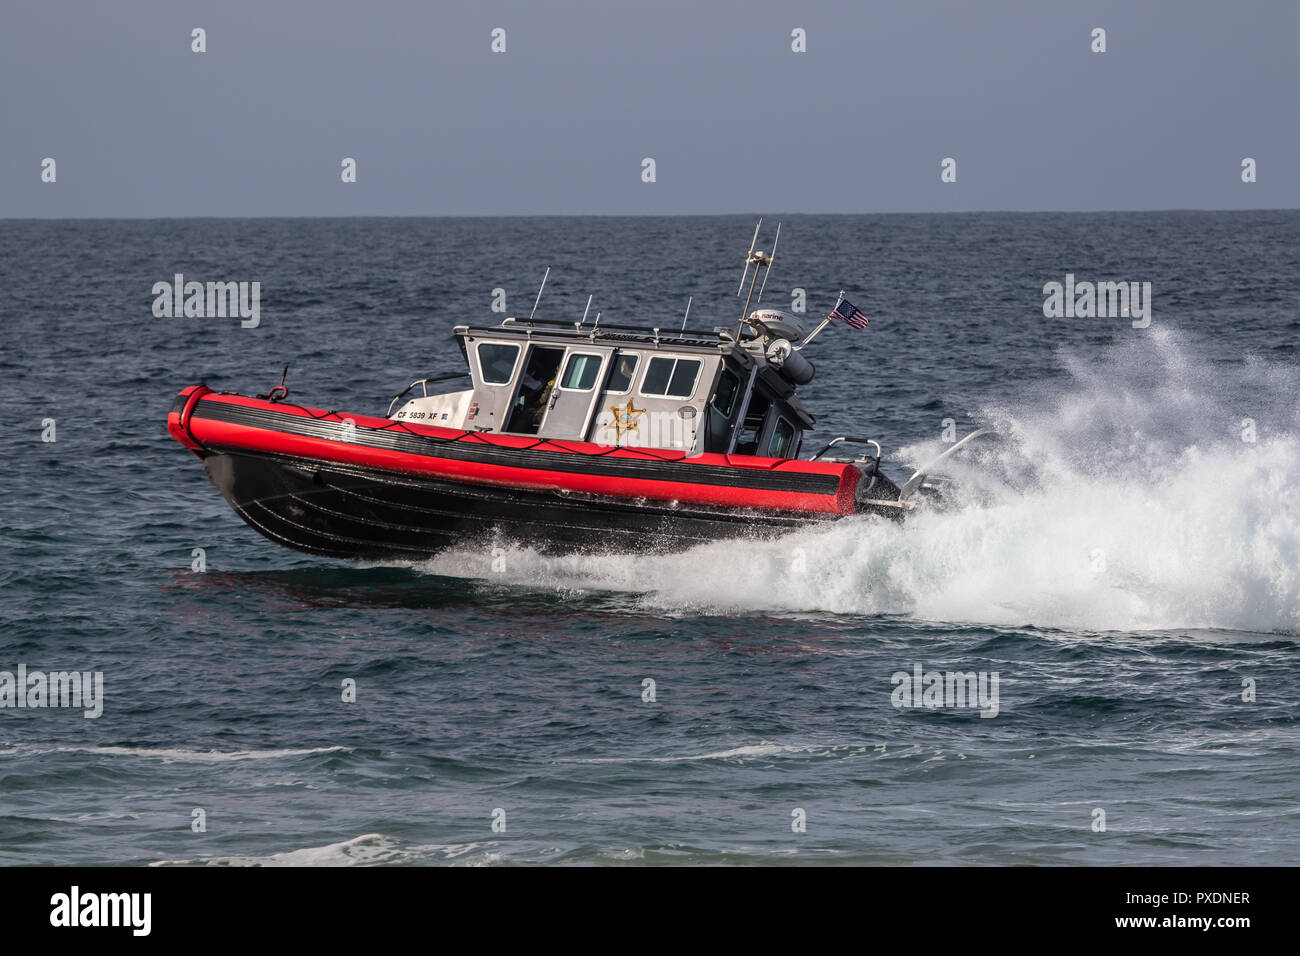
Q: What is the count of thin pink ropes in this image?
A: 0